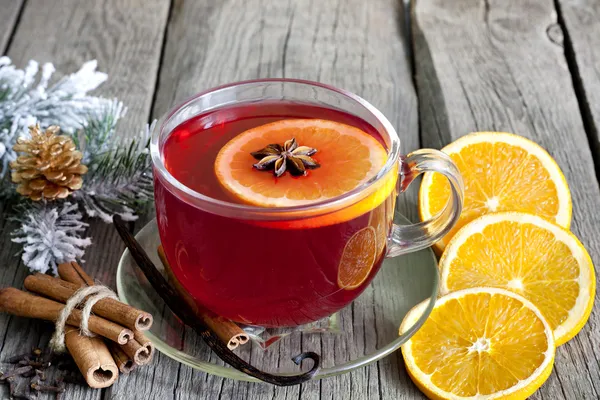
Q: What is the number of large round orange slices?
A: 4